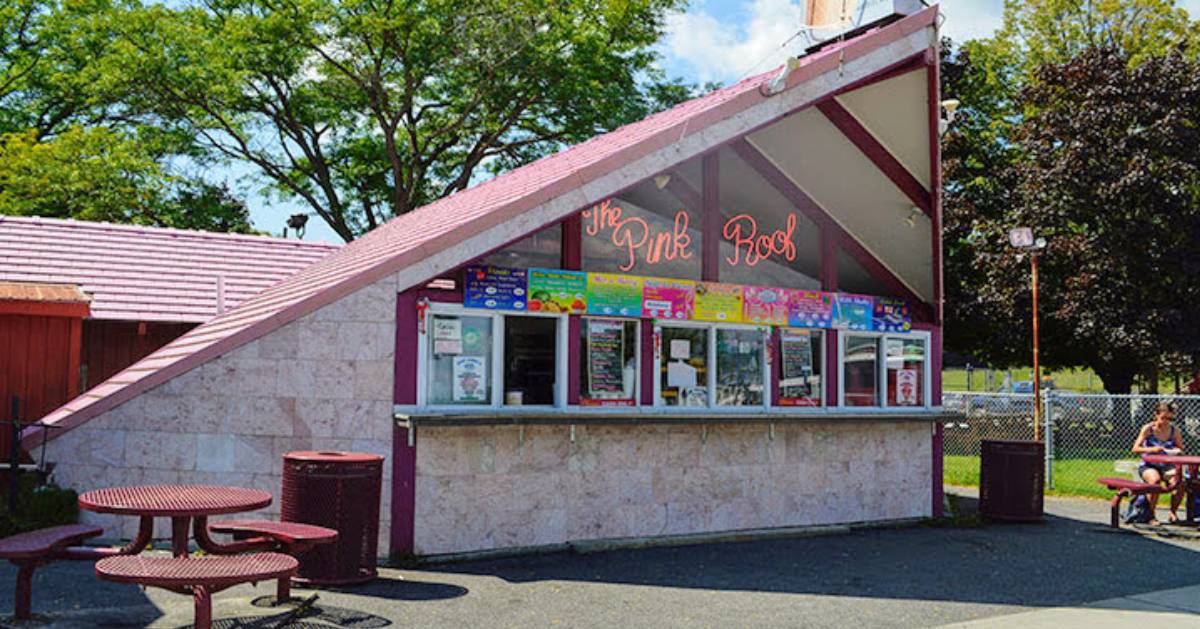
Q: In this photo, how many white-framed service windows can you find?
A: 3